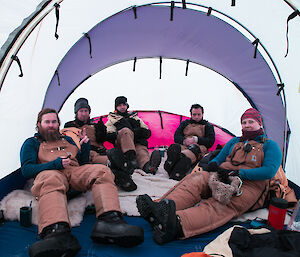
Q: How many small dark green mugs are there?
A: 1